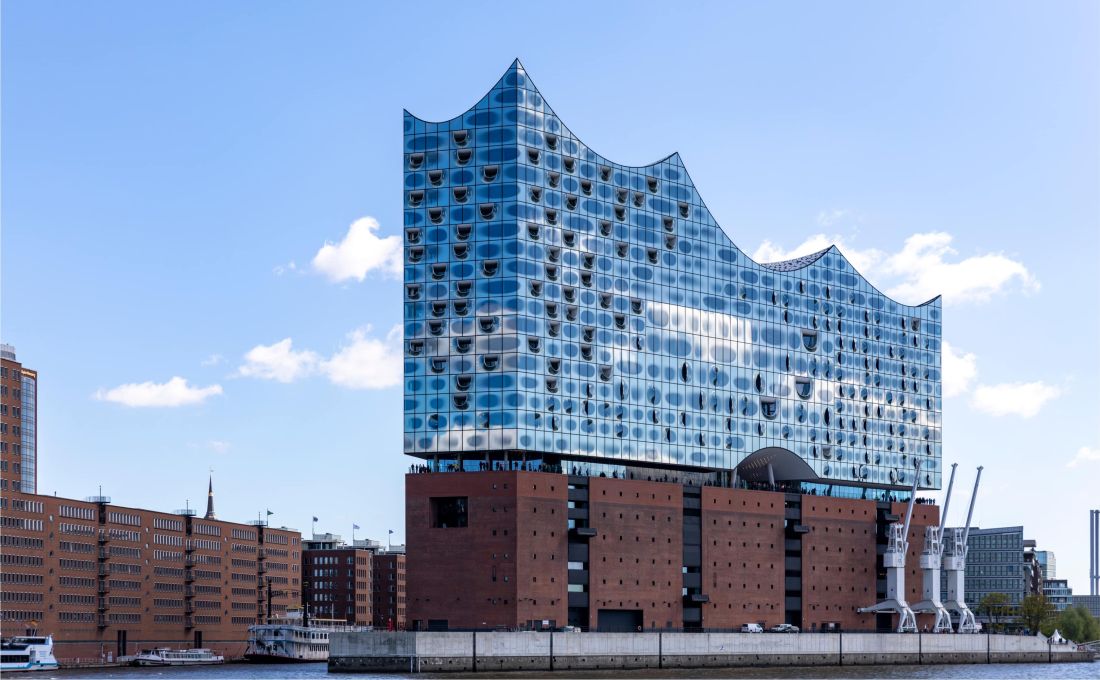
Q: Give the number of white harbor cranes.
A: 3